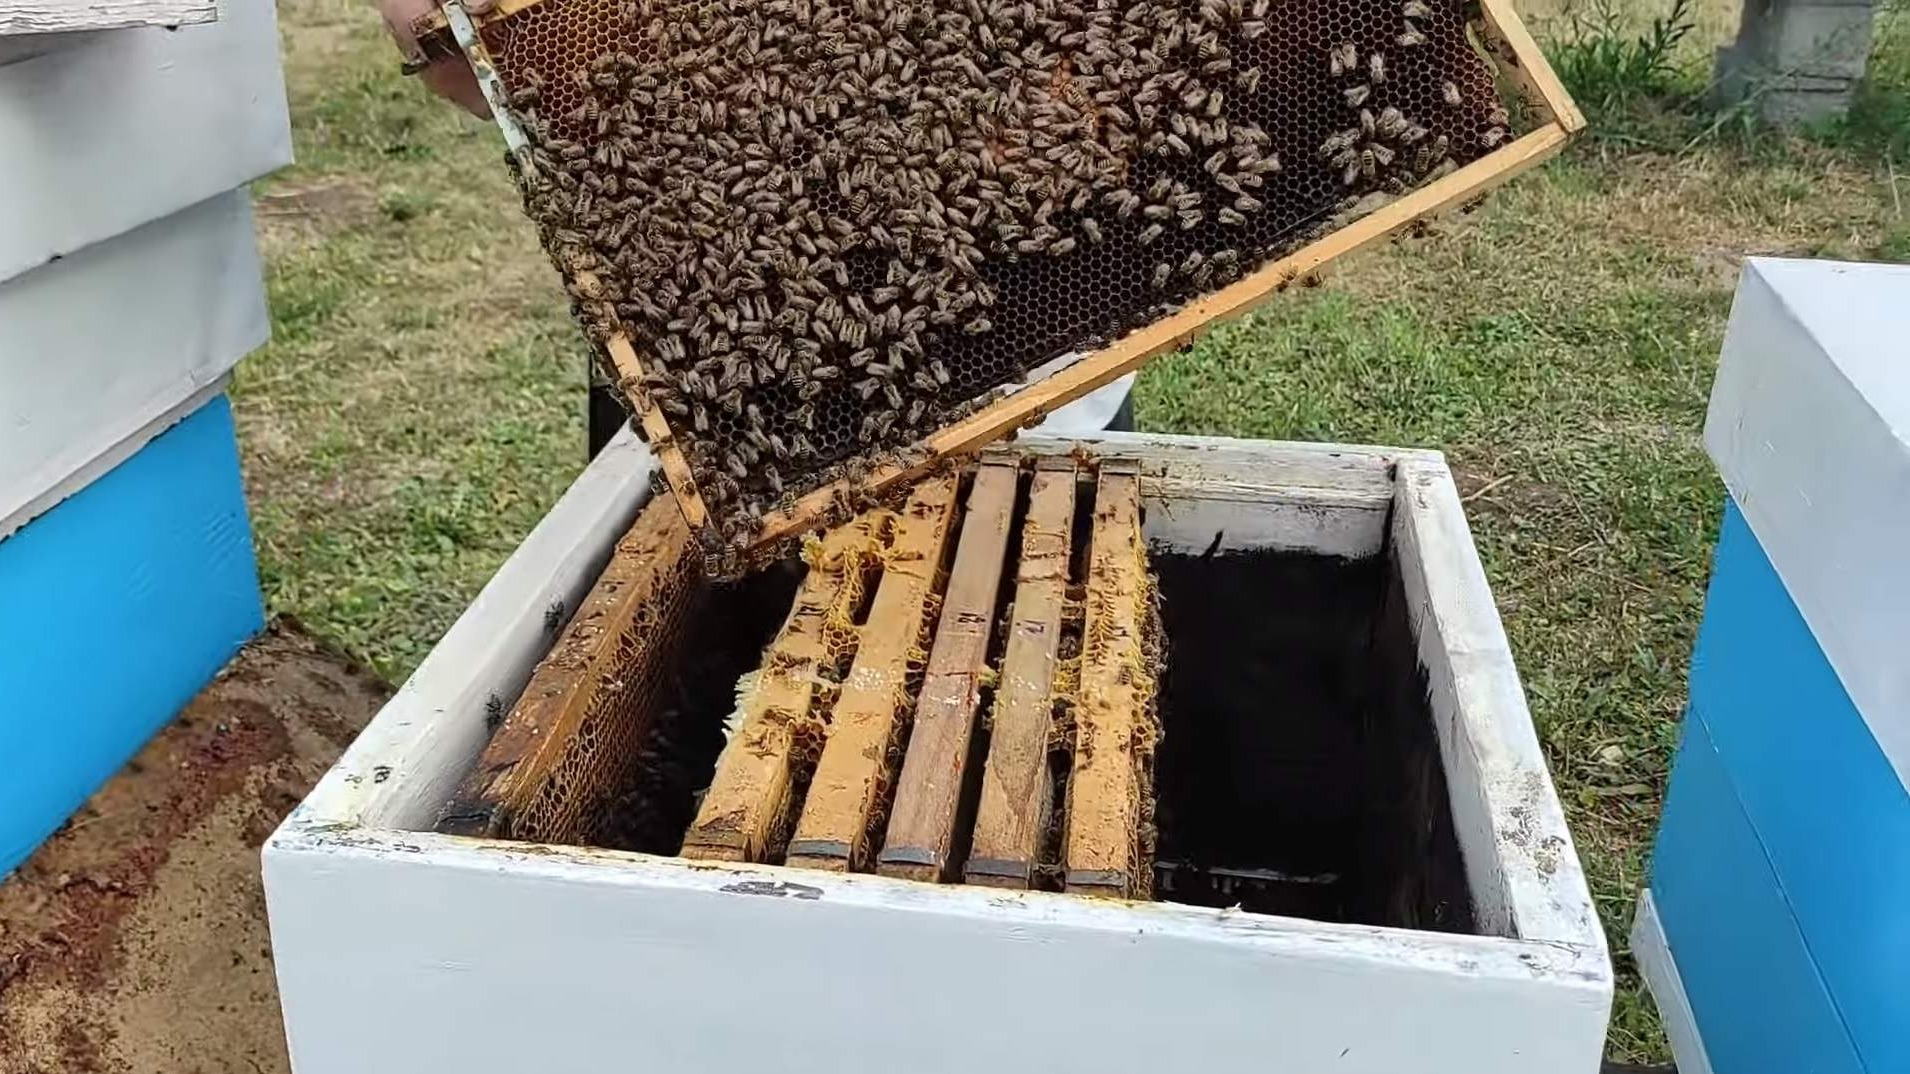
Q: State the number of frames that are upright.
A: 6